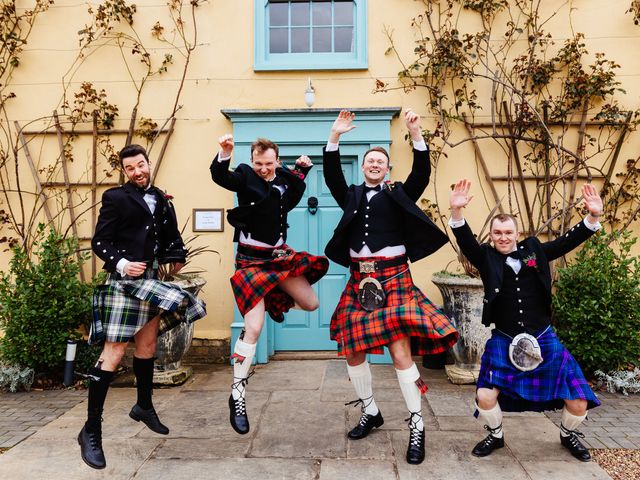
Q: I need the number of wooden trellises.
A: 2